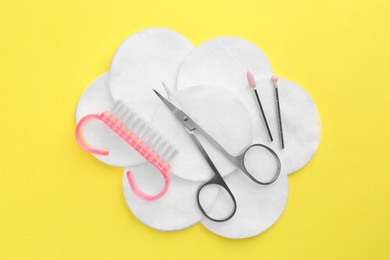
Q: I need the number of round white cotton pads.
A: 7